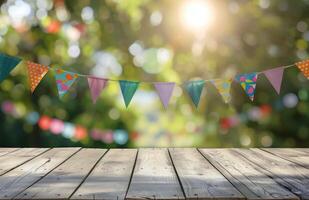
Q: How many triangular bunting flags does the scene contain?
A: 11